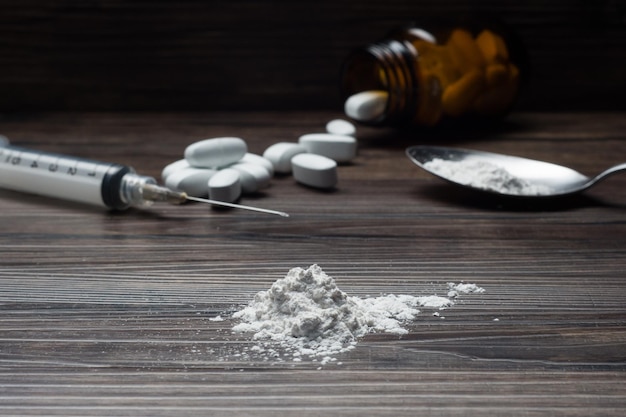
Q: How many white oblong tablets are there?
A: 11